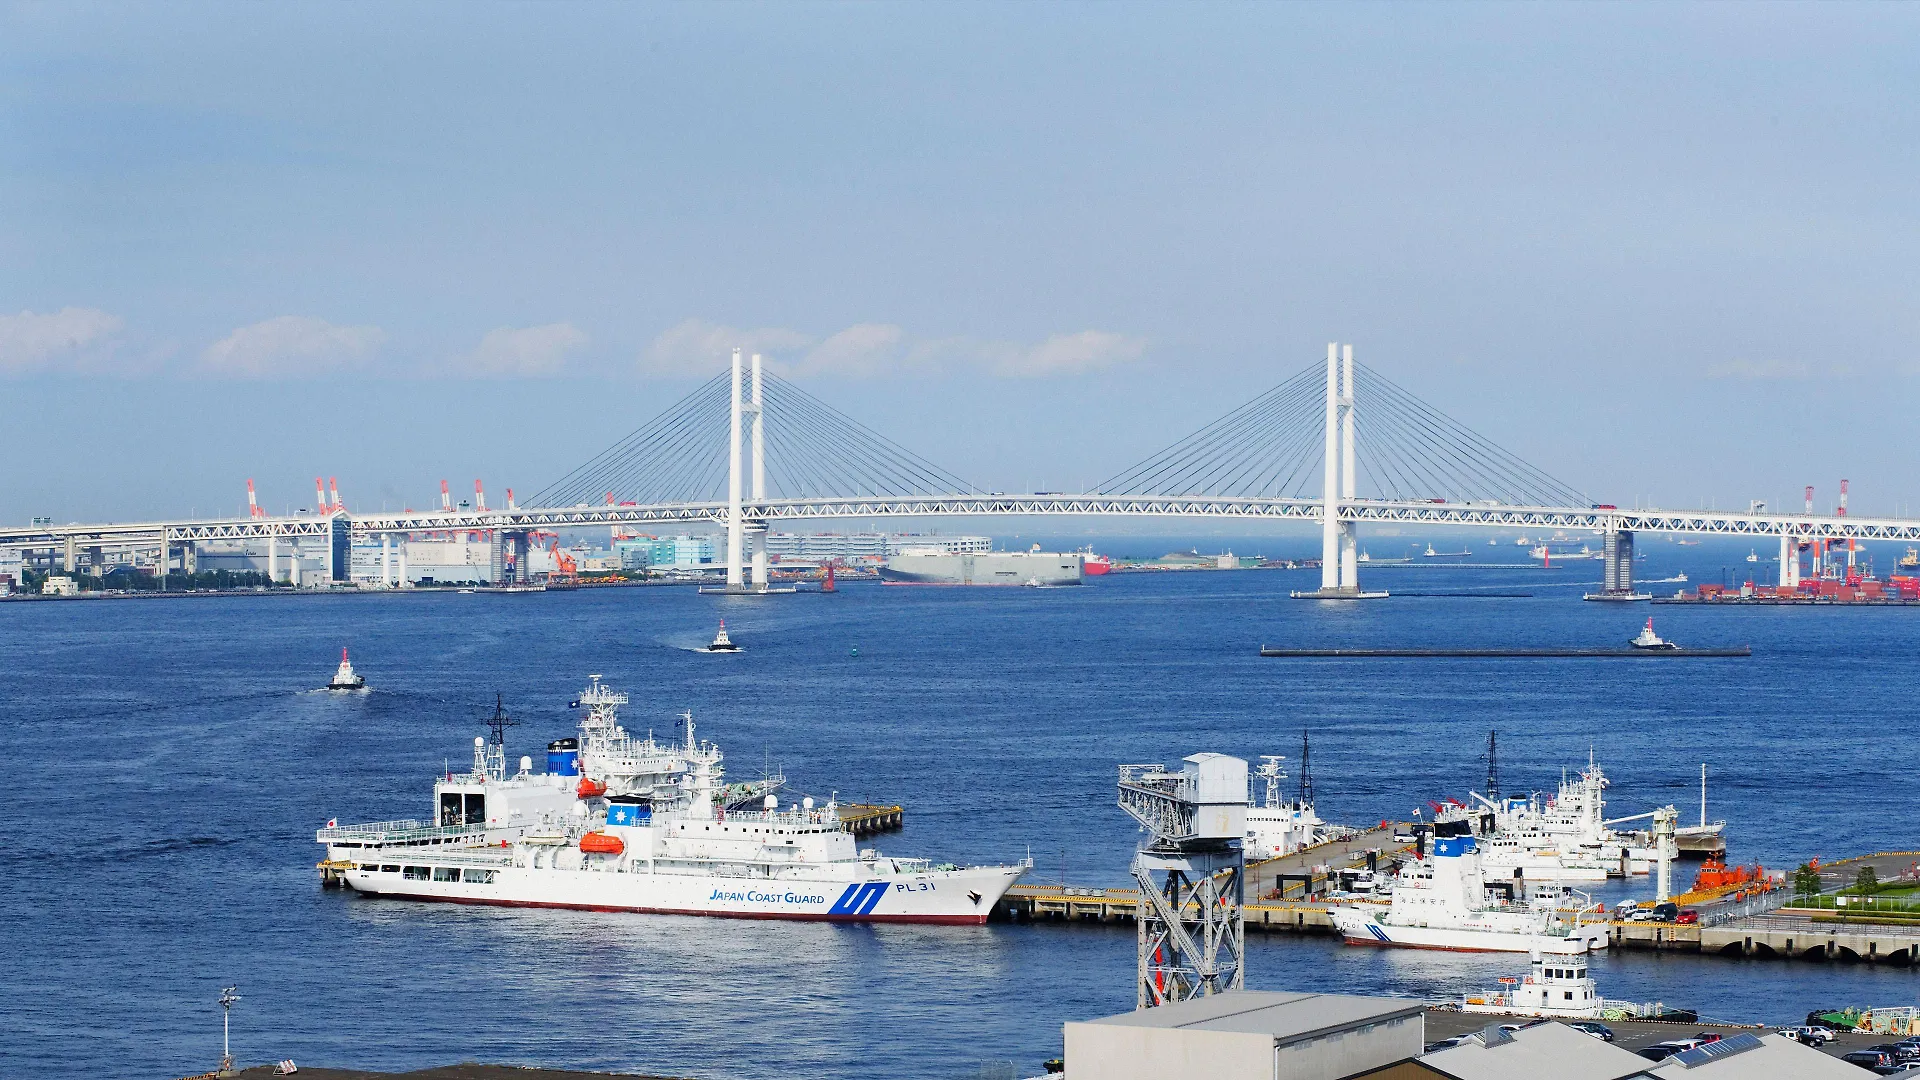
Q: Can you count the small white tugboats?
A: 3